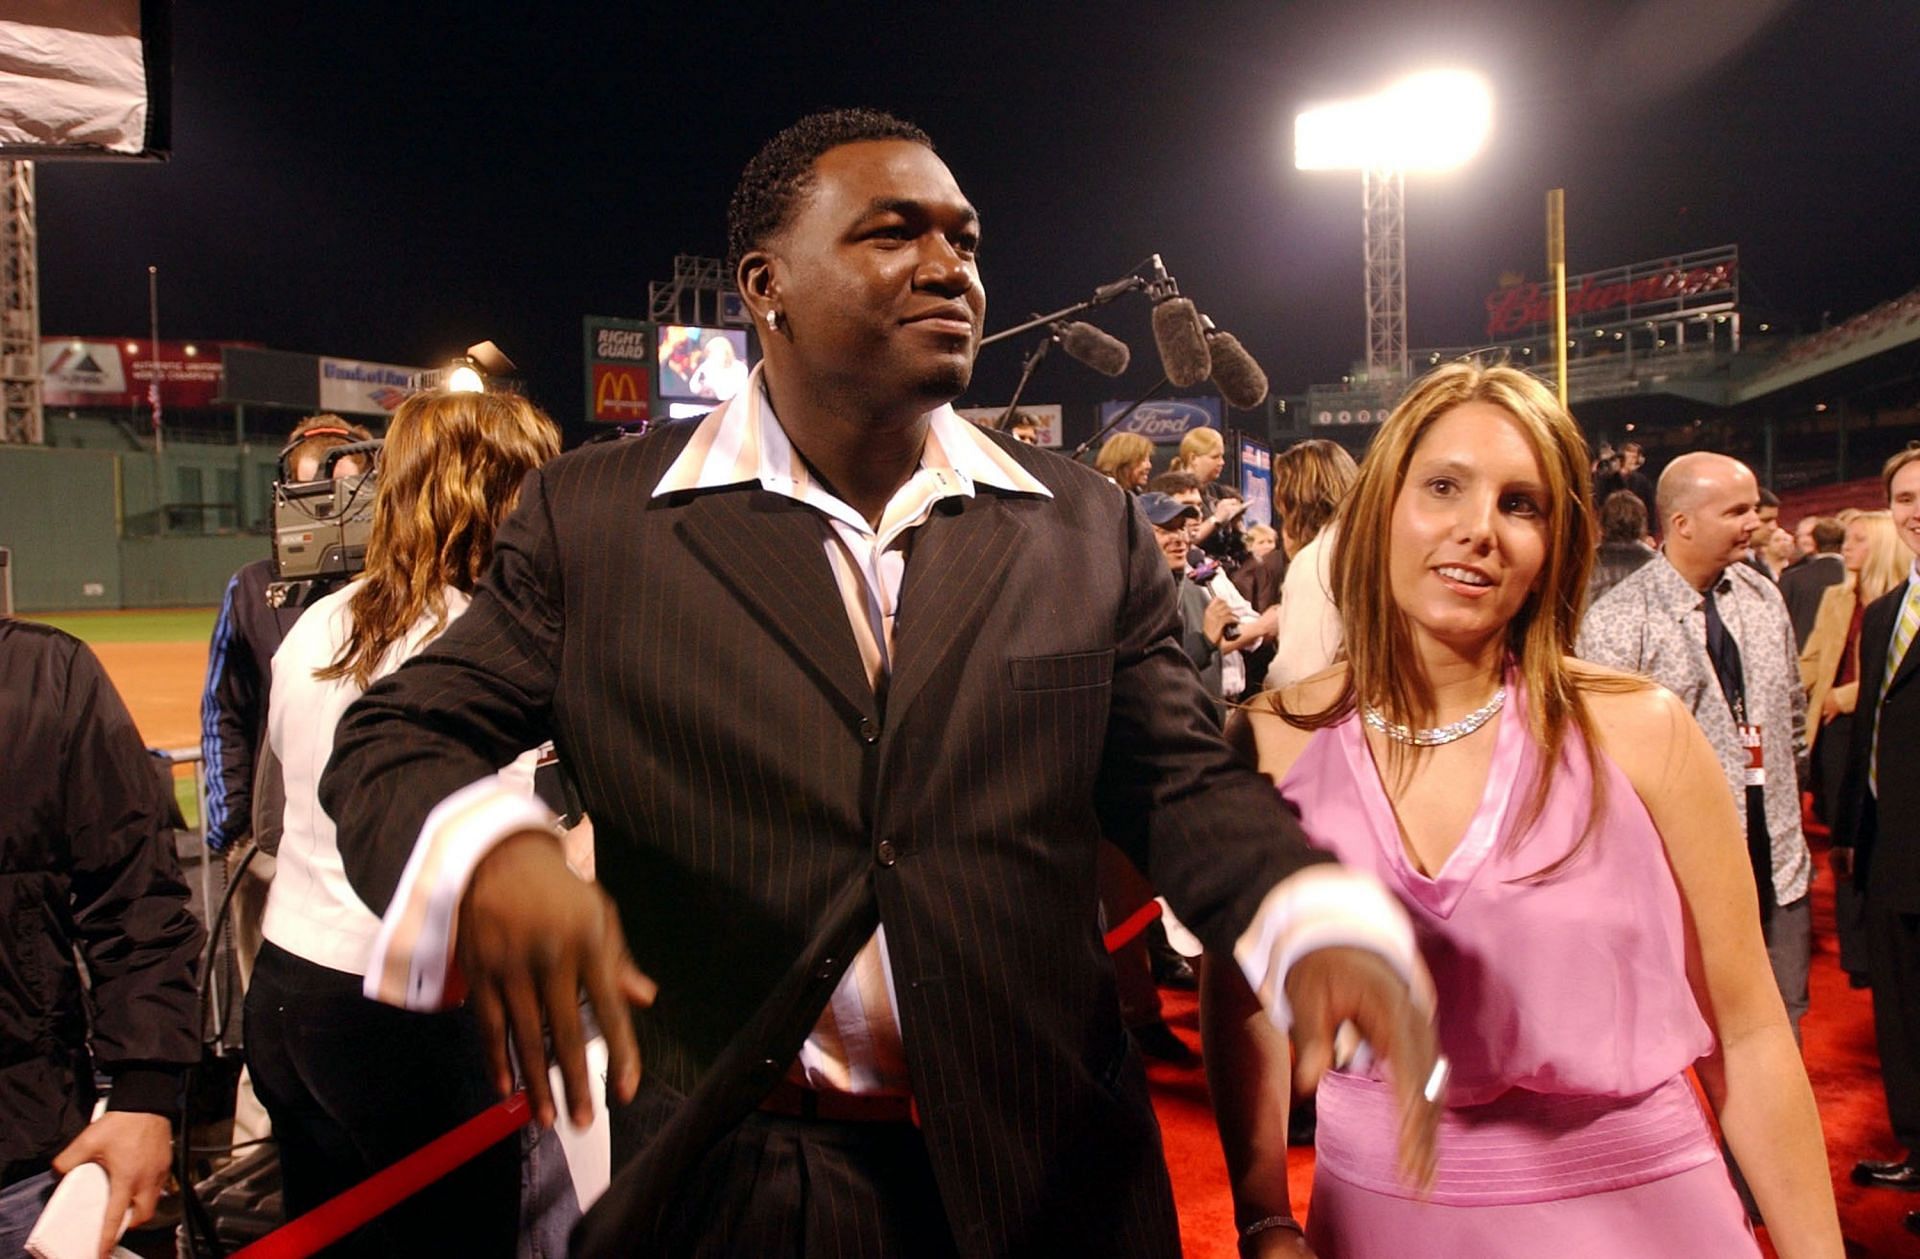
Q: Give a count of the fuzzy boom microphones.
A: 3